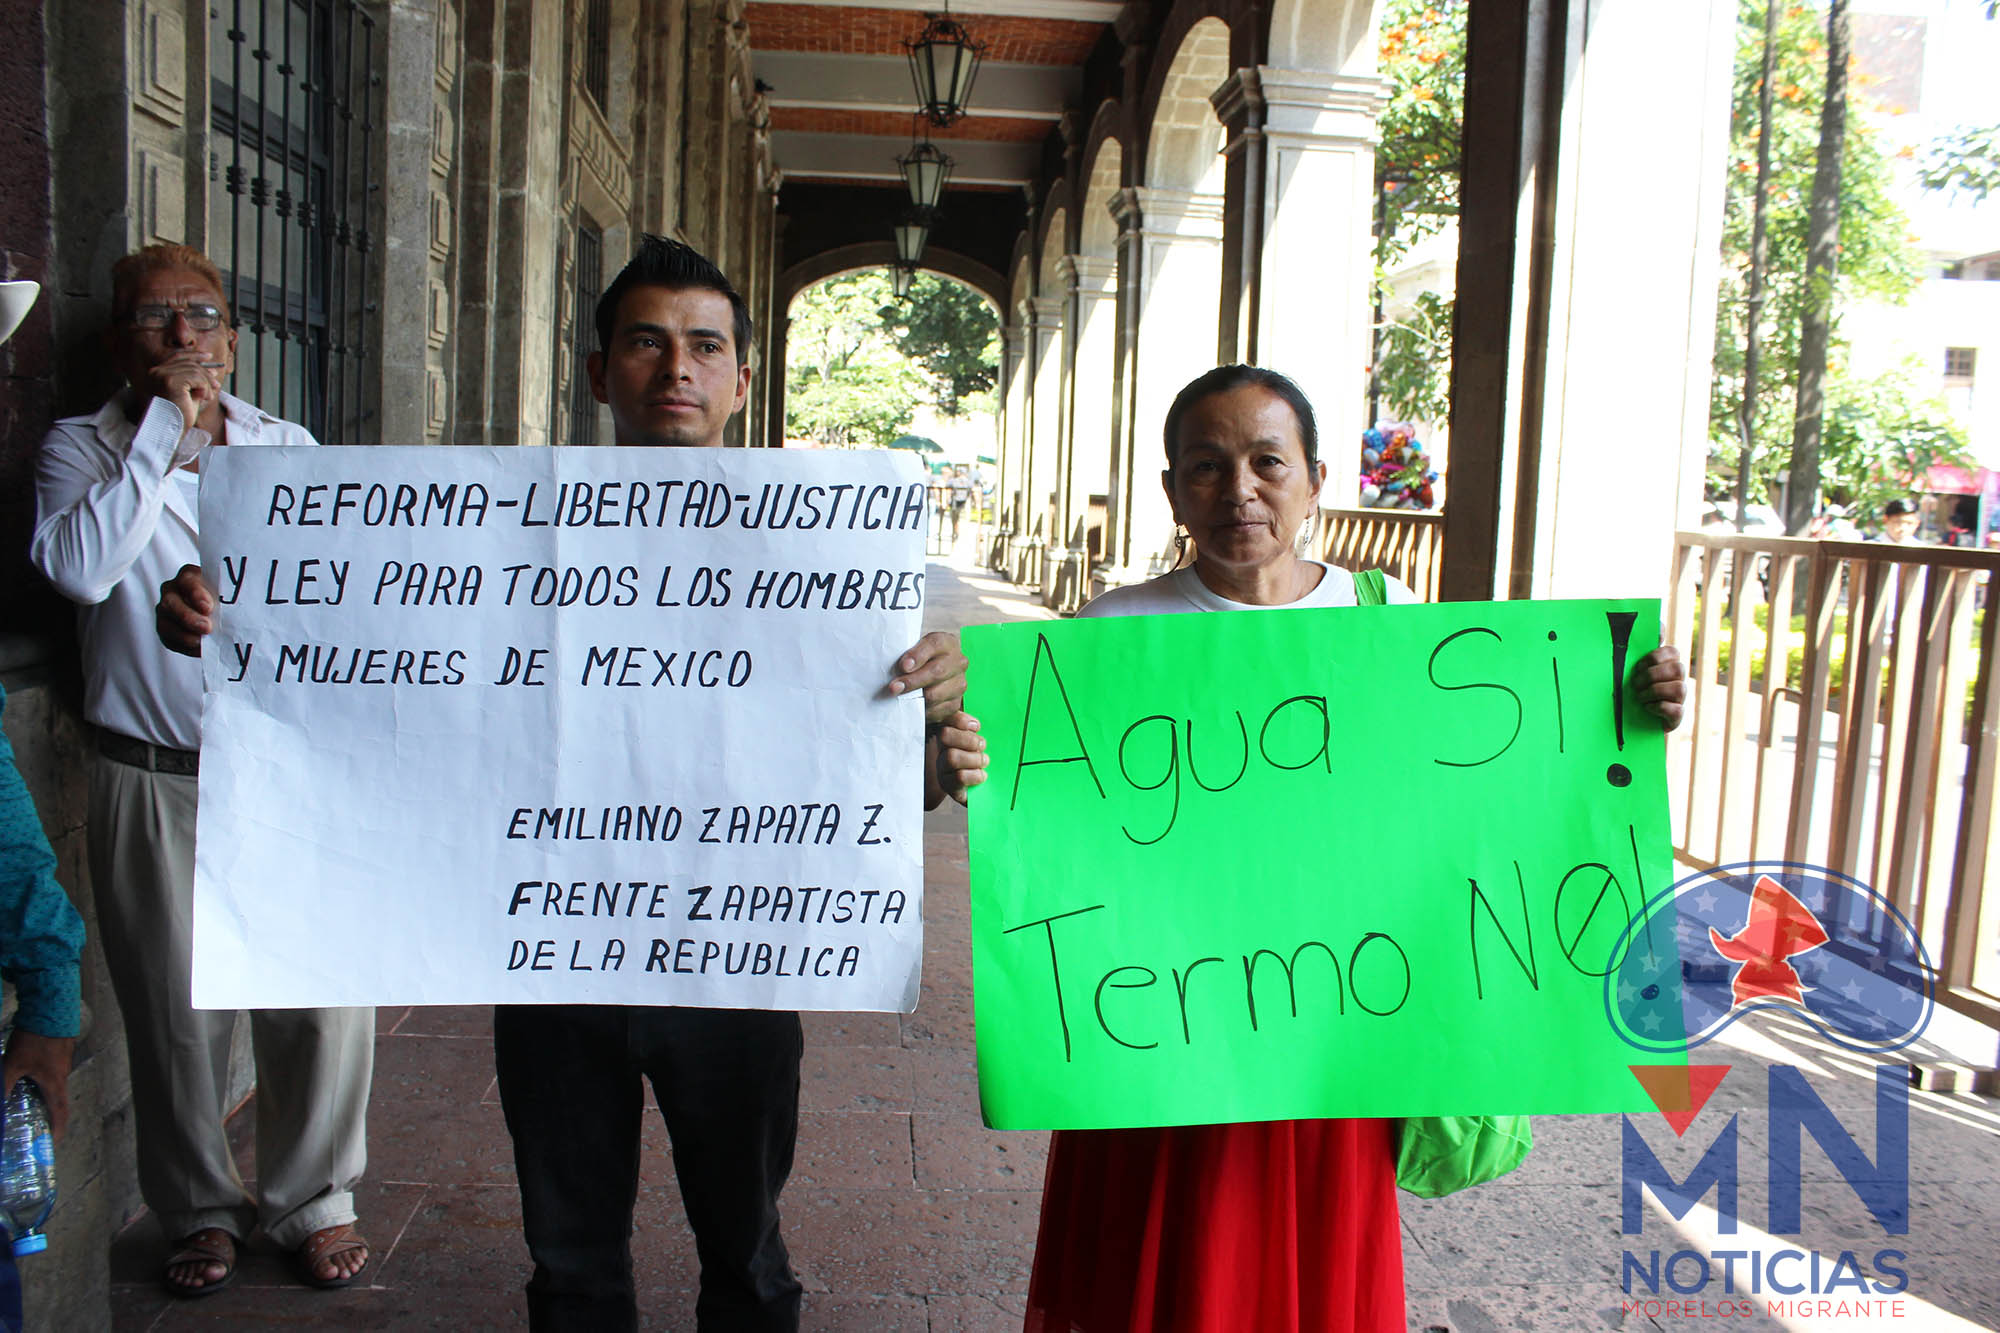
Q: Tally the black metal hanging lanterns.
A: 4